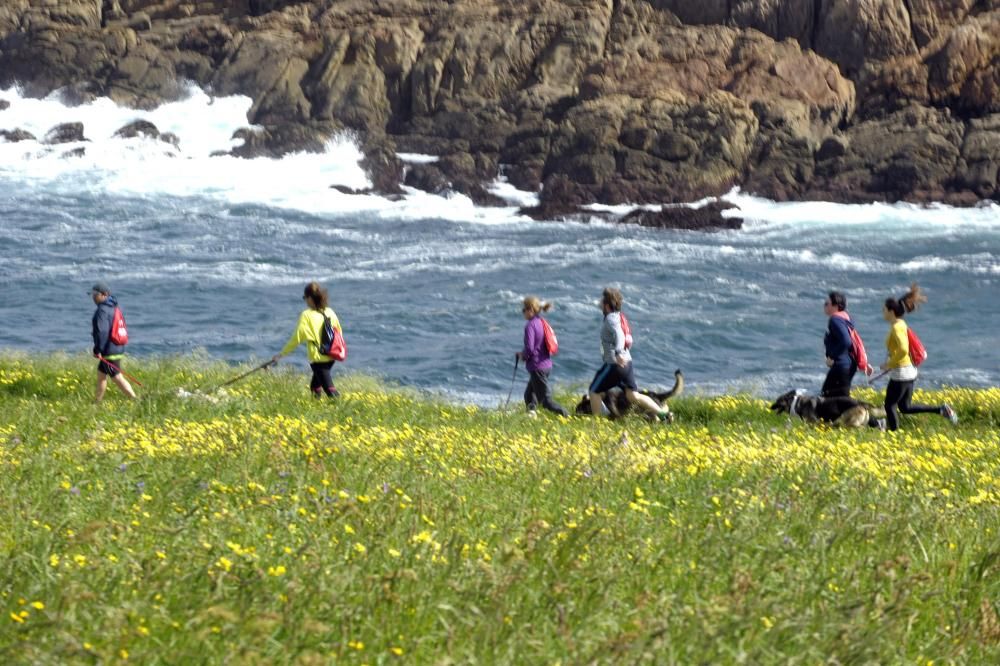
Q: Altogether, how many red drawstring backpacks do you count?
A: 6